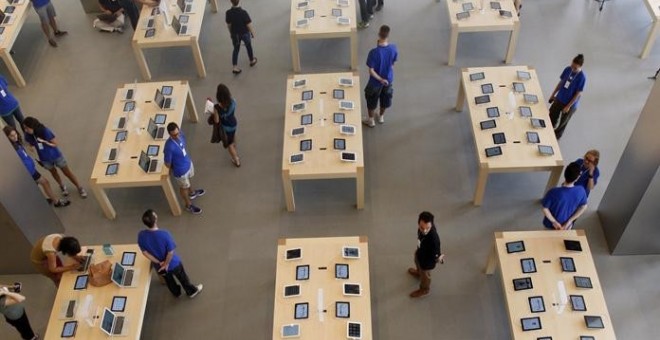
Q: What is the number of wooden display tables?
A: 11